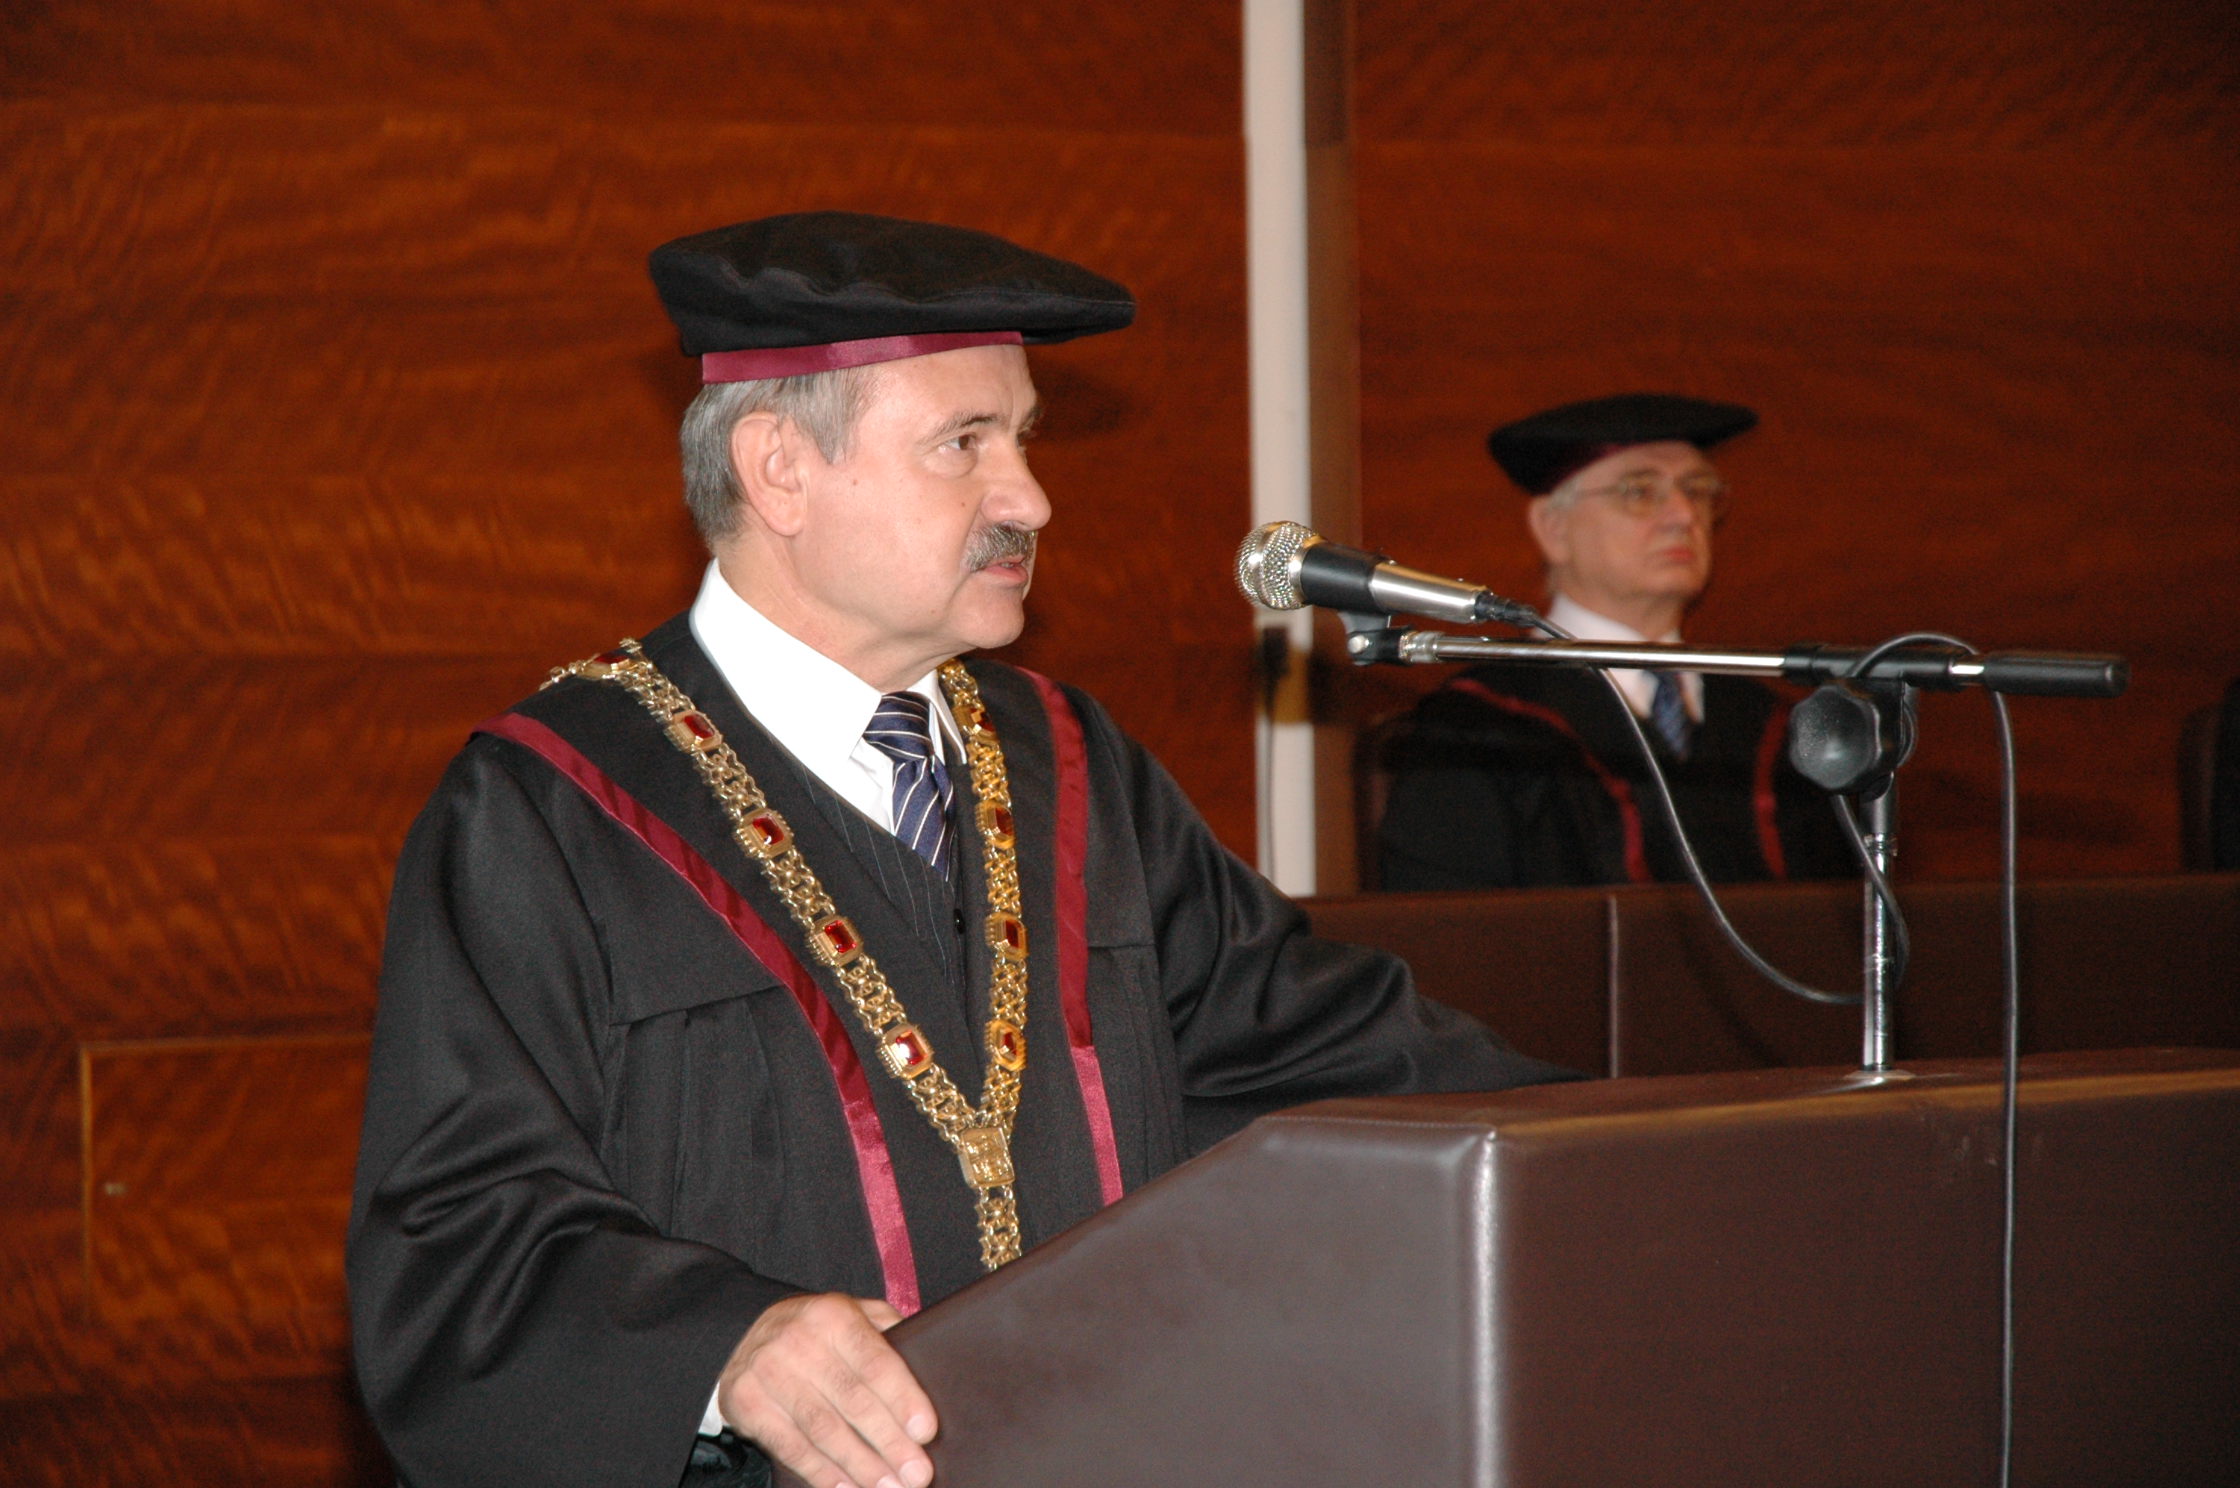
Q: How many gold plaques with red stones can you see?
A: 9